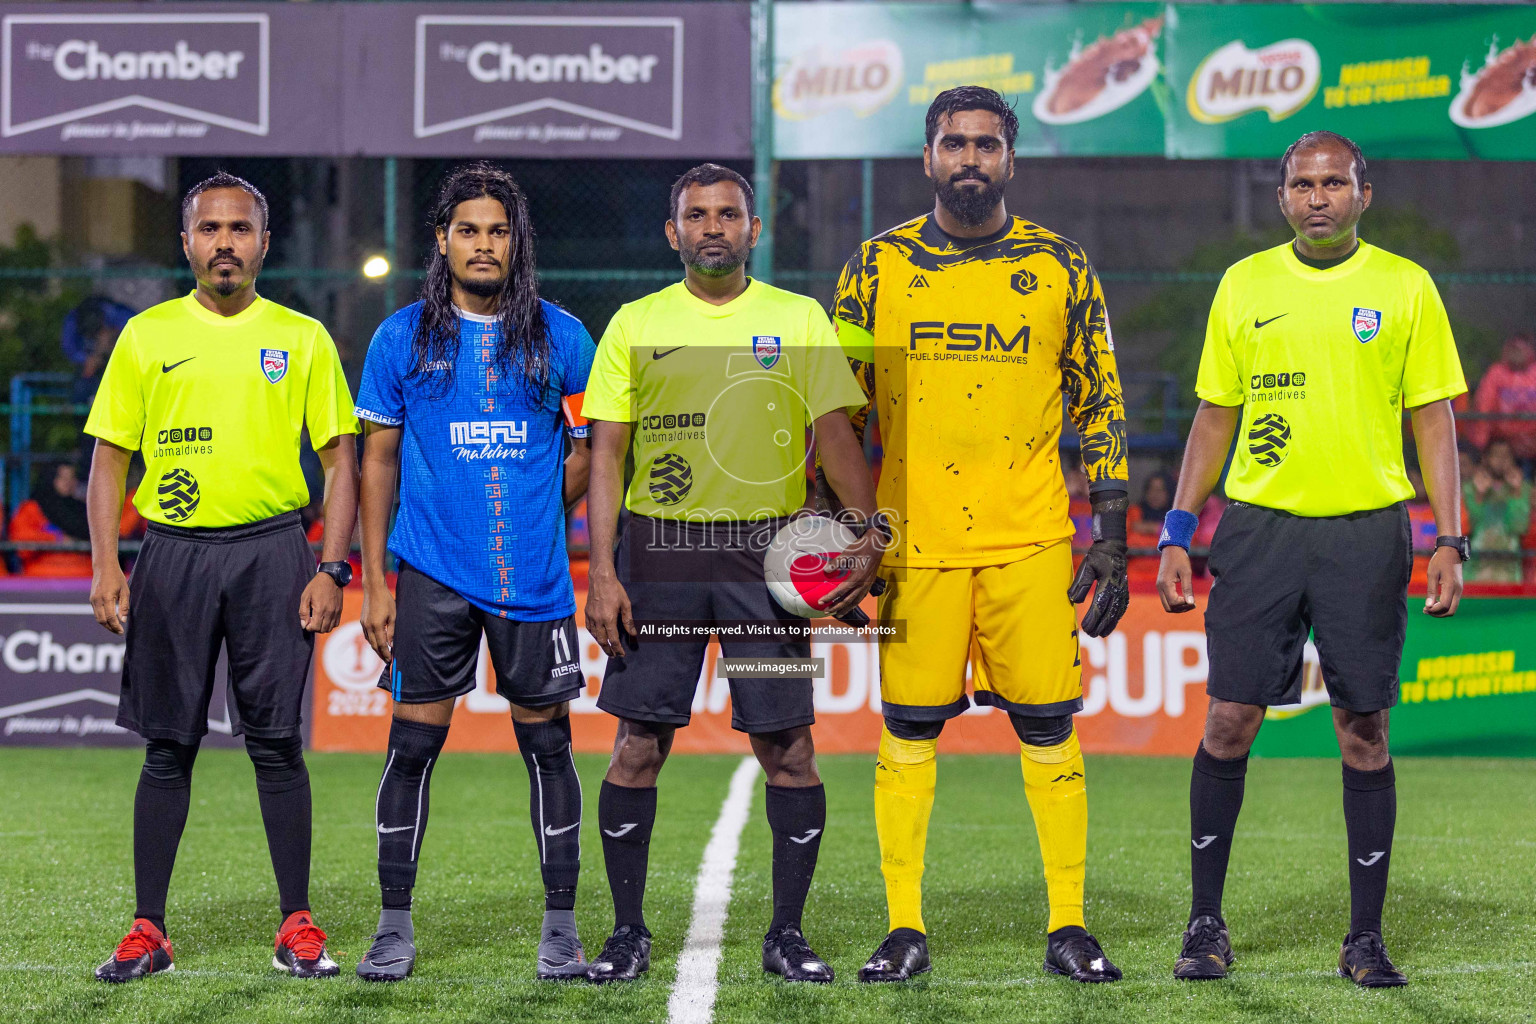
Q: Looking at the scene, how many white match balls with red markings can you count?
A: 1